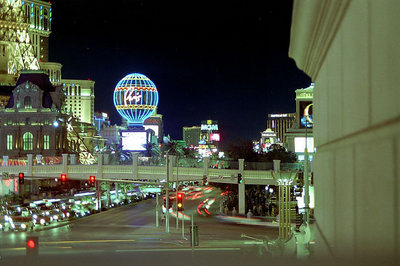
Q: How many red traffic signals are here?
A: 5